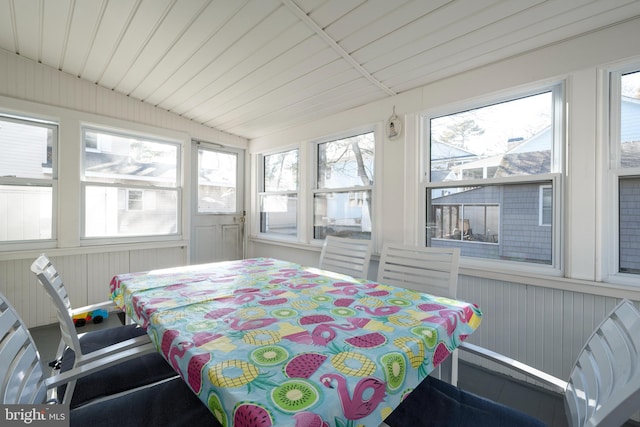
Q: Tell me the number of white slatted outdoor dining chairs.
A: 5